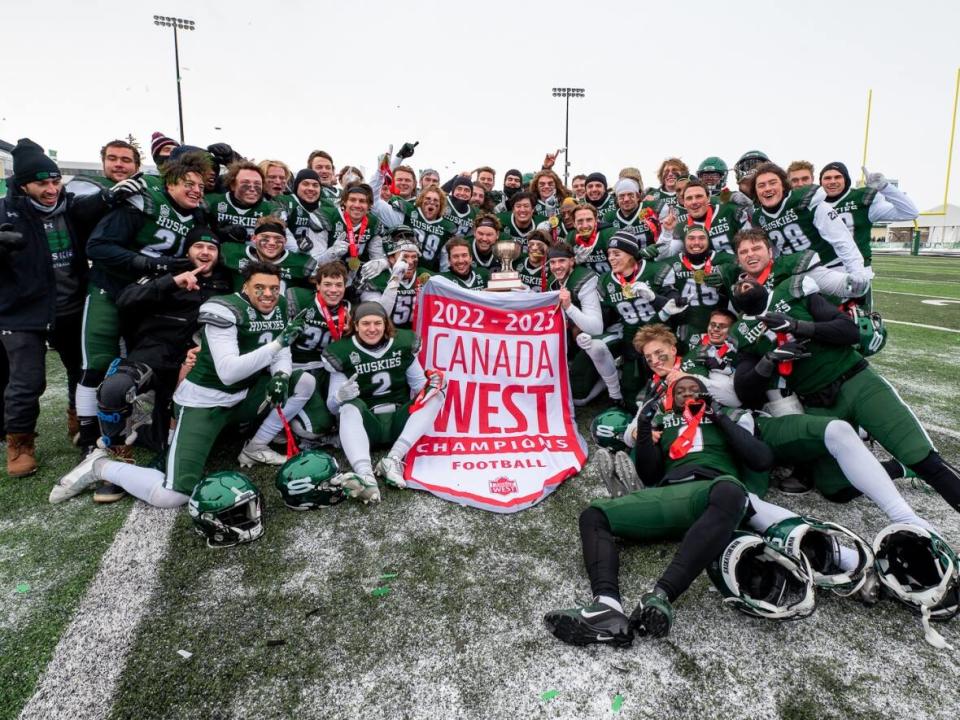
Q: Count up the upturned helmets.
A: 3